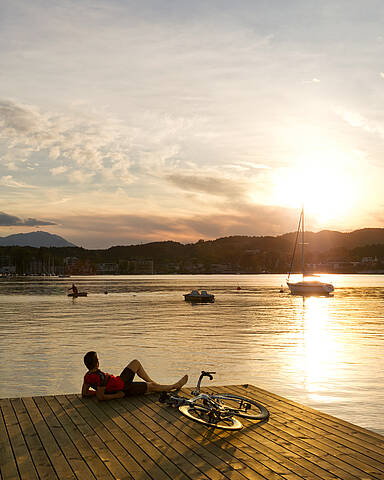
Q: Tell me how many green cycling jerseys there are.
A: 0